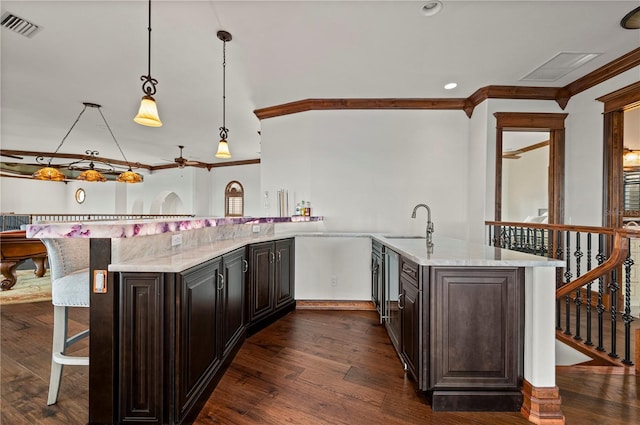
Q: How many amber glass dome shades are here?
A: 3